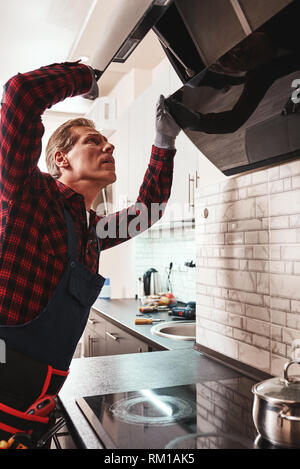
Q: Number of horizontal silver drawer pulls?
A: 2